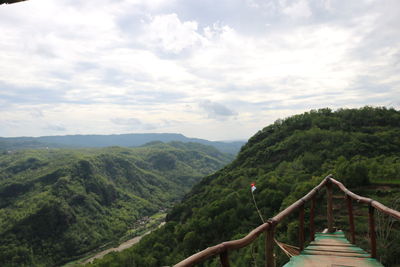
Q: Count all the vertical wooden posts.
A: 7